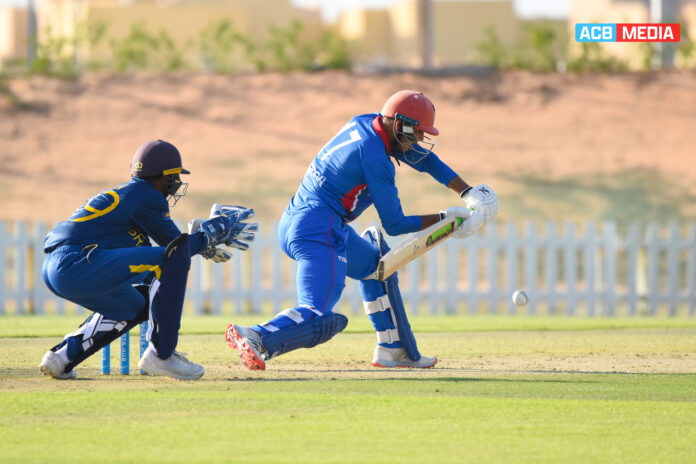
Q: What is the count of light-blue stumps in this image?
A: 3